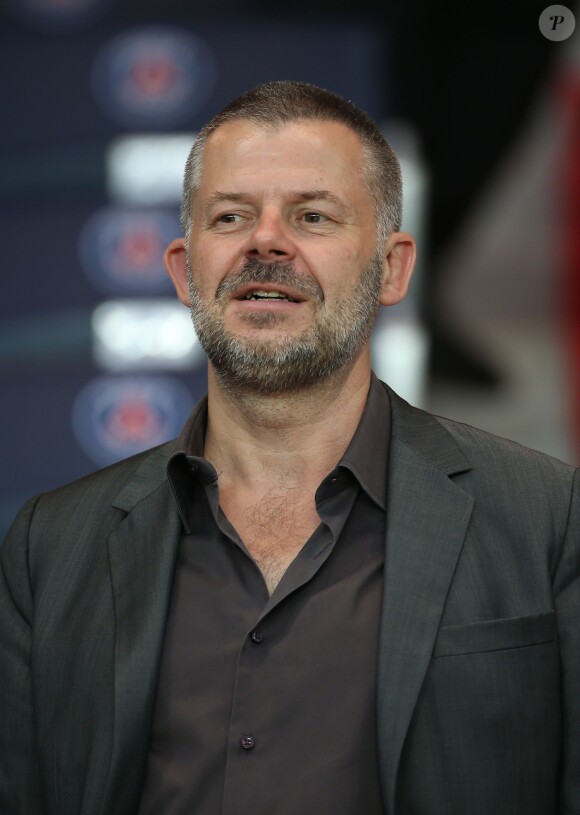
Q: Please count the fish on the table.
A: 0